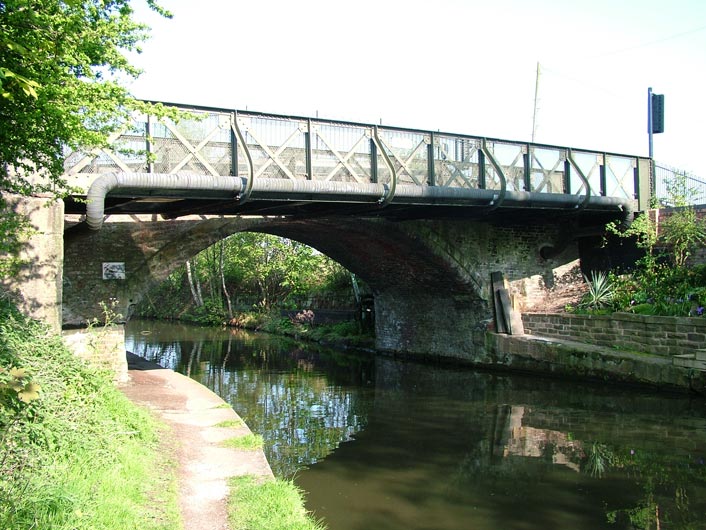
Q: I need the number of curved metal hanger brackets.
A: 4